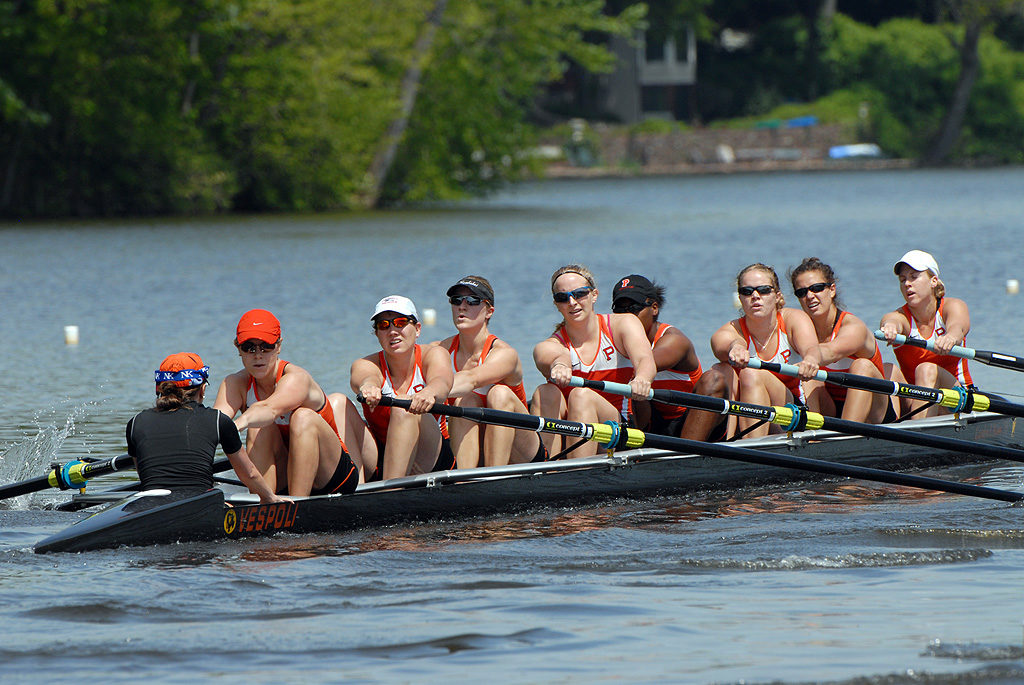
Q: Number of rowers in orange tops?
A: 8